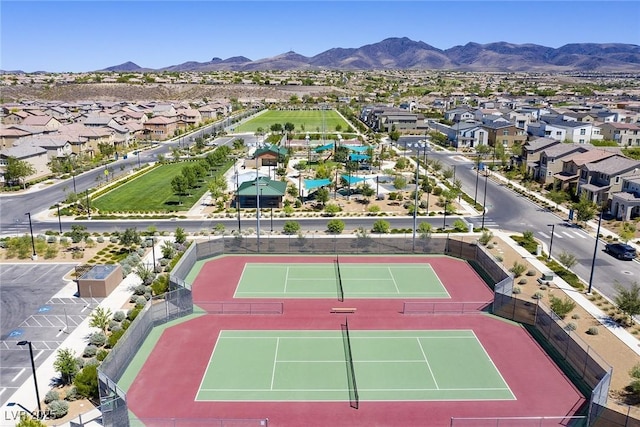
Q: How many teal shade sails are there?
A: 5